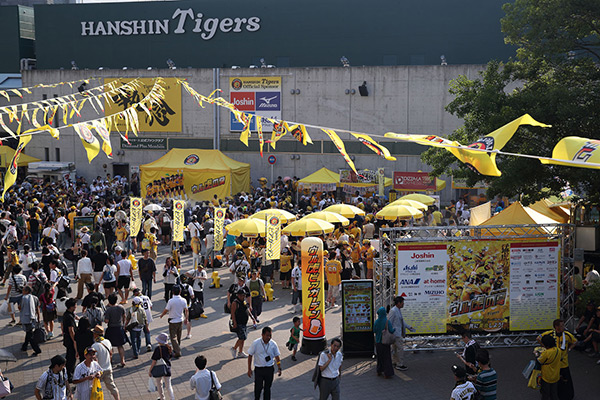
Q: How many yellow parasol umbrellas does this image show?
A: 8